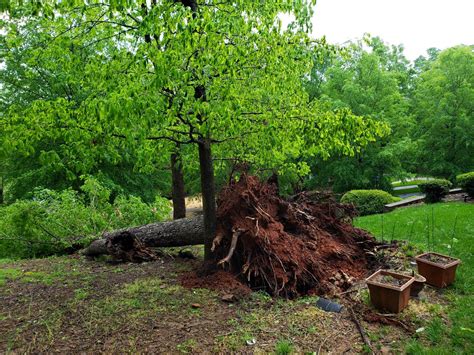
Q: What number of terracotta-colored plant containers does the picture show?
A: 2